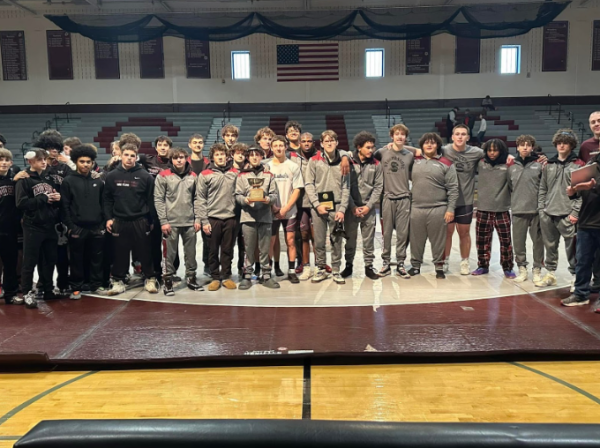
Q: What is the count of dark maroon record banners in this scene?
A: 9